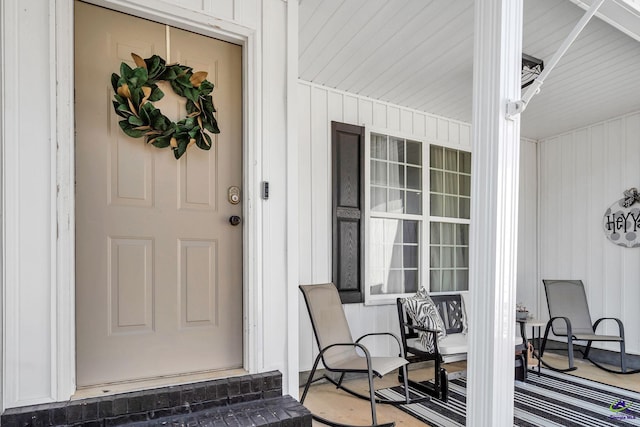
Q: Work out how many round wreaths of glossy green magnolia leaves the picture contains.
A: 1